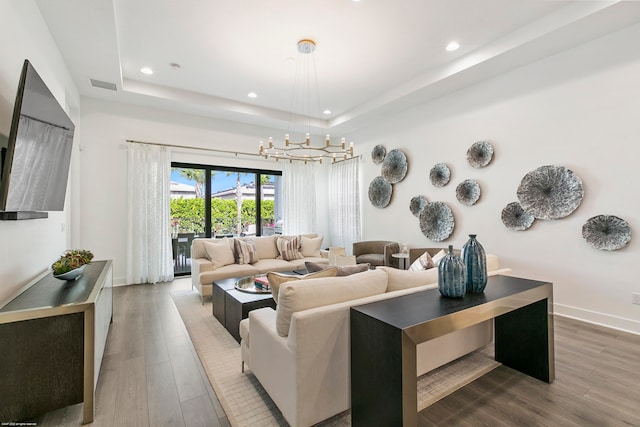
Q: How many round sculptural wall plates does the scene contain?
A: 11